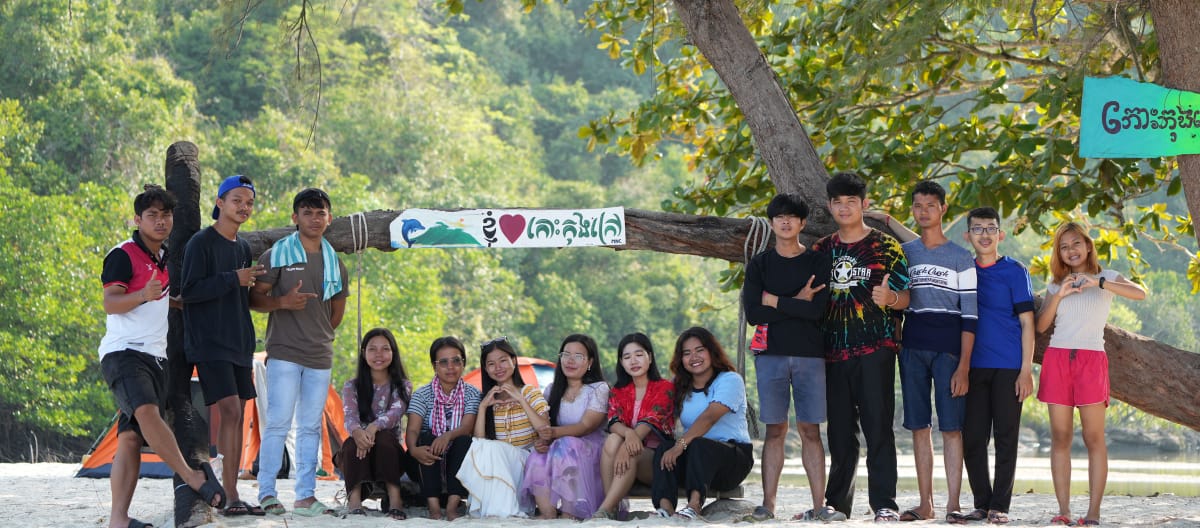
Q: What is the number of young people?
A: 14